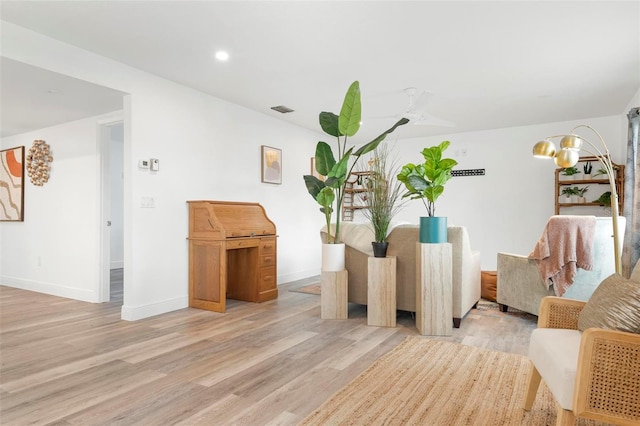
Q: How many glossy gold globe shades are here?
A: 3